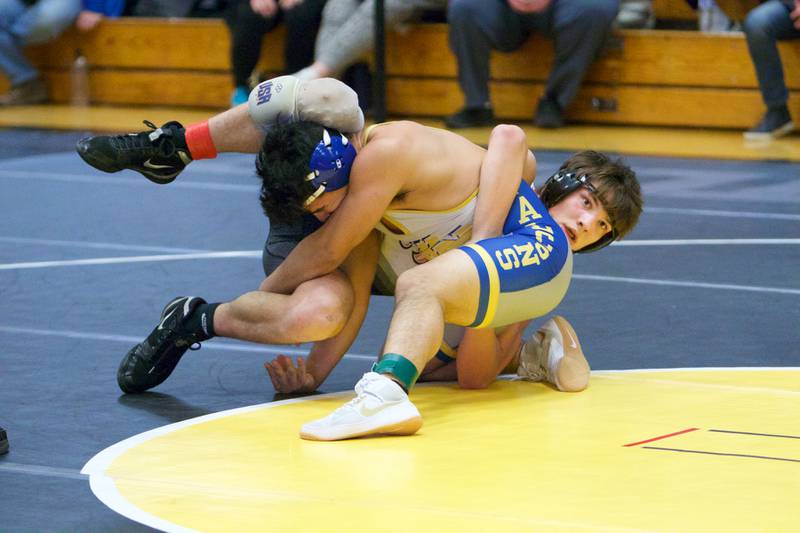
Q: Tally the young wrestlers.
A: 2